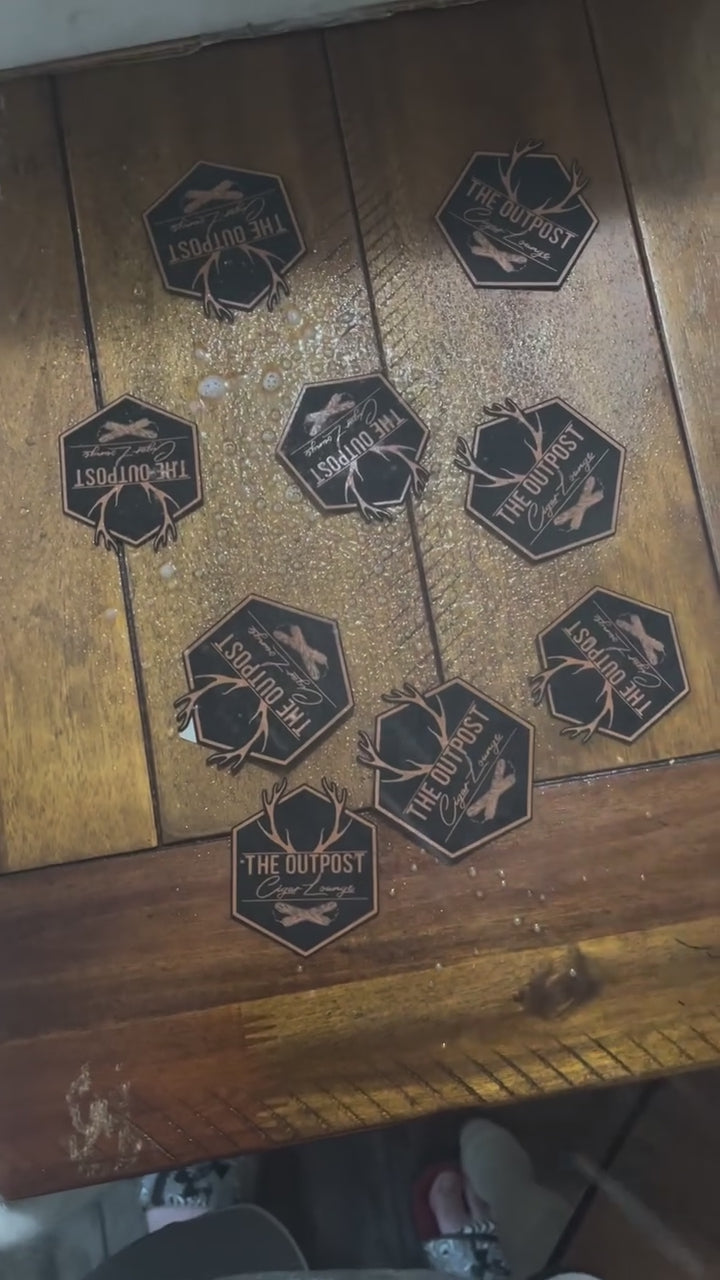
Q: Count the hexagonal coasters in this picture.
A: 9